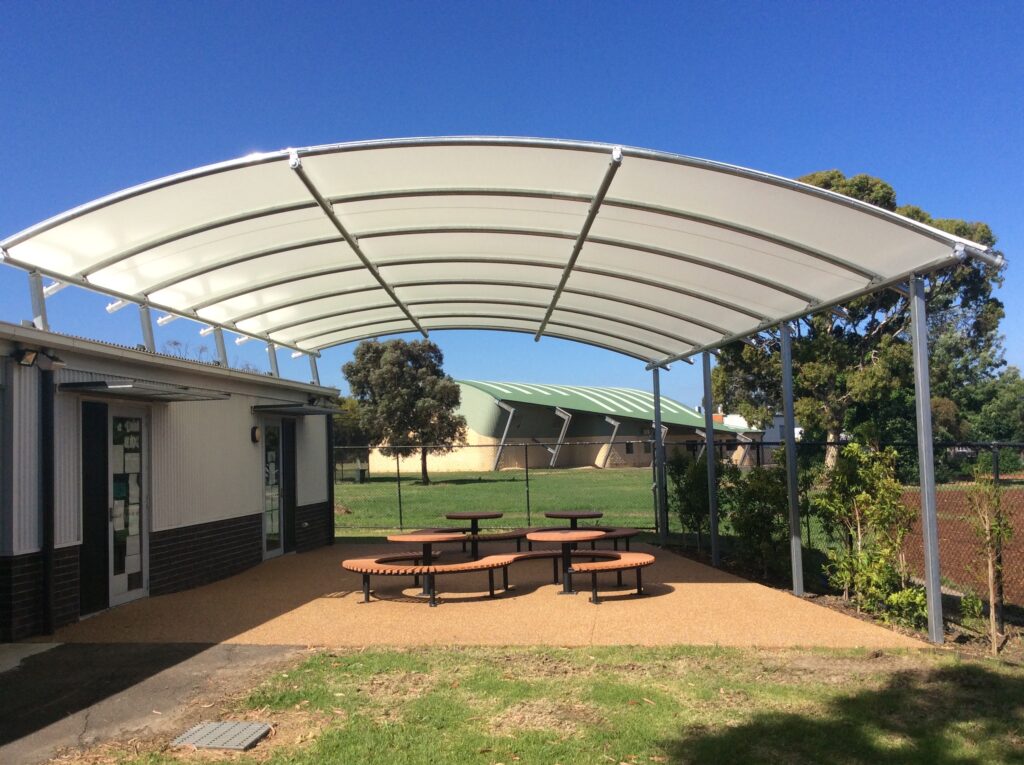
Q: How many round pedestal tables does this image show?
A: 4